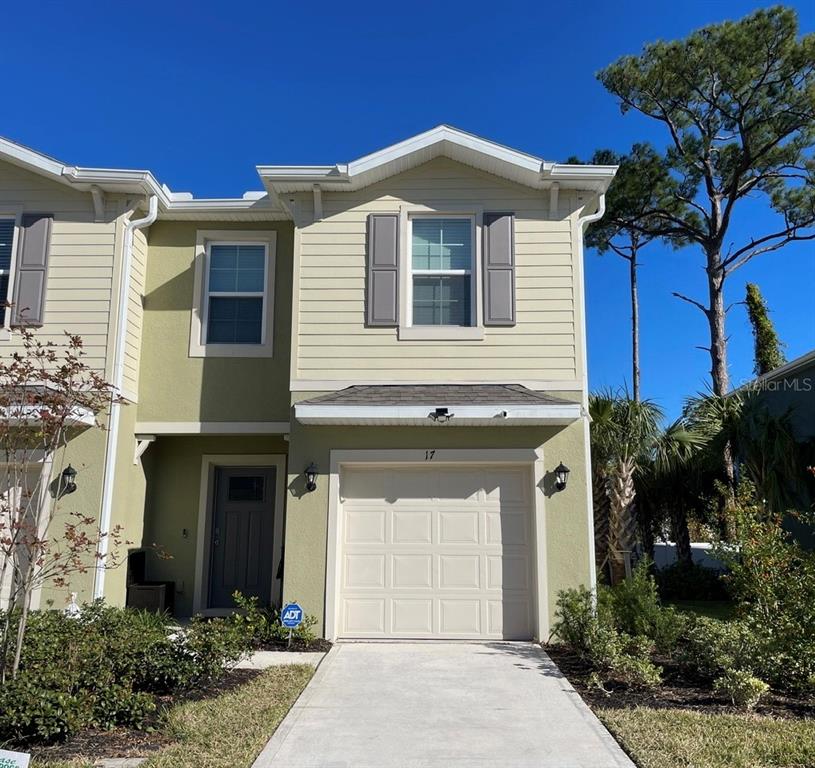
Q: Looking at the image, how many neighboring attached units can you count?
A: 1